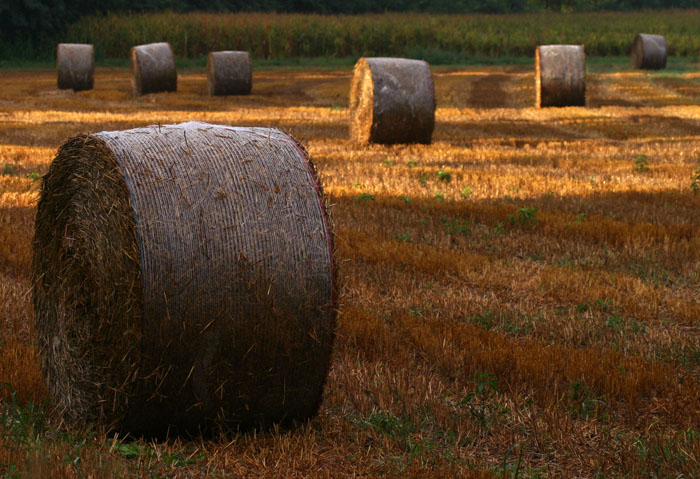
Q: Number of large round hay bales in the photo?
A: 7